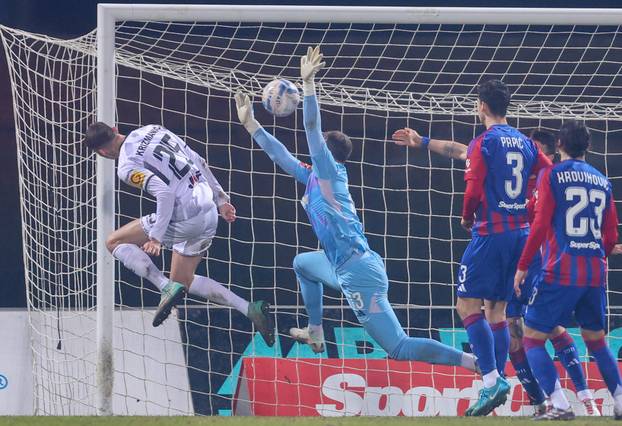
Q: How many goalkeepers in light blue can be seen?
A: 1